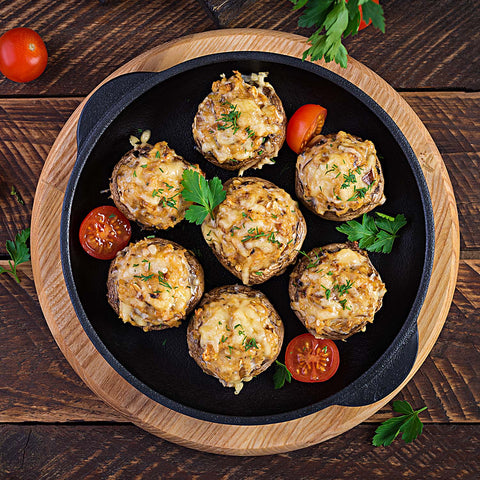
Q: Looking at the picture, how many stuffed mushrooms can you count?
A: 7